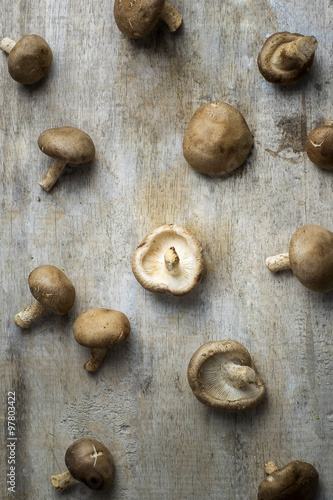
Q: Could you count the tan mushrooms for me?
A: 13